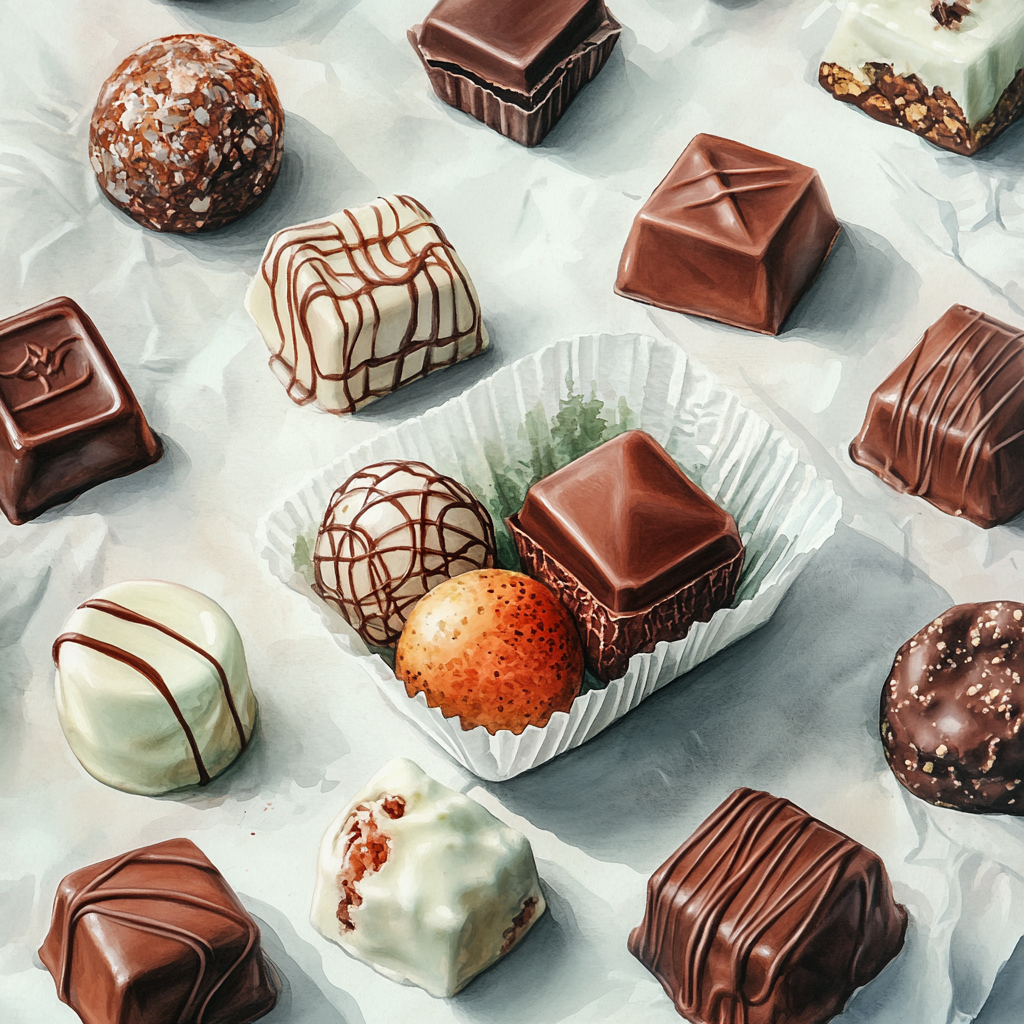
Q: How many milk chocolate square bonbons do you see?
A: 7